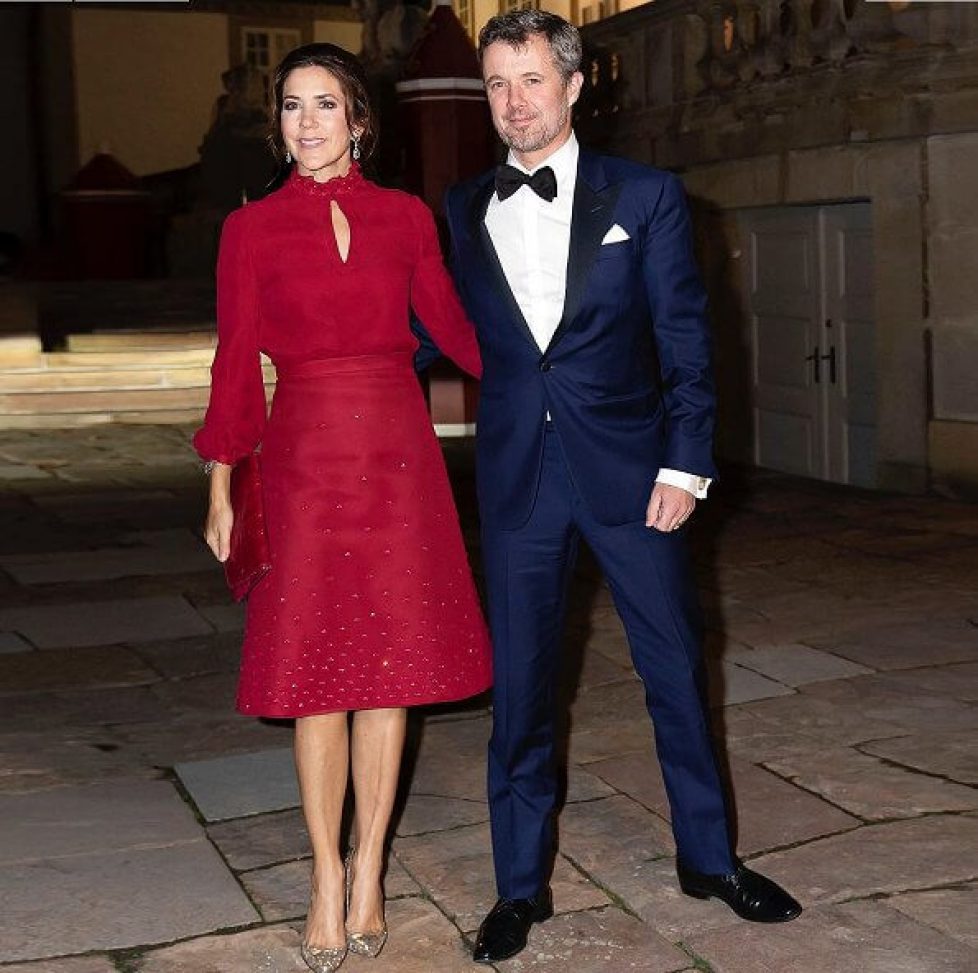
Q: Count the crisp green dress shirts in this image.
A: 0